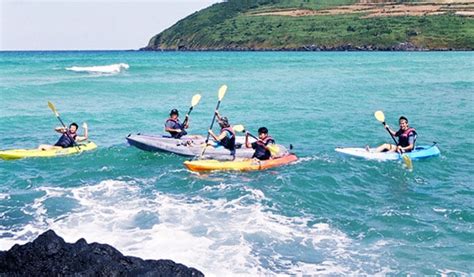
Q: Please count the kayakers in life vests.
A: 5